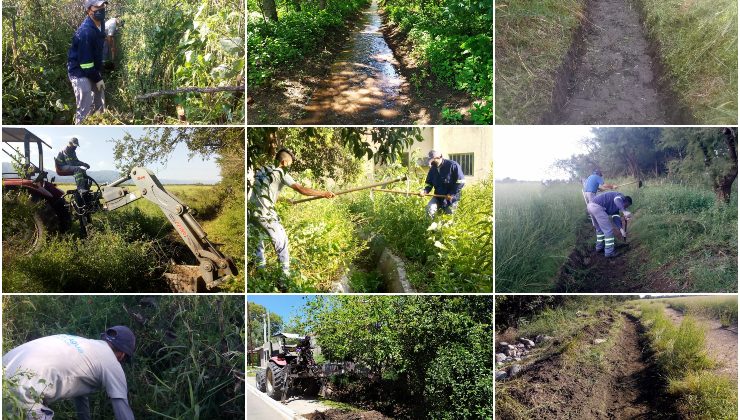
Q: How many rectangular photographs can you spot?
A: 9